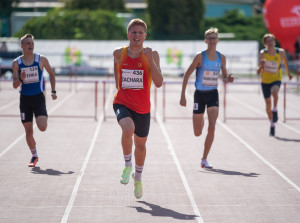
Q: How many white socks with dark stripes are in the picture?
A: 3